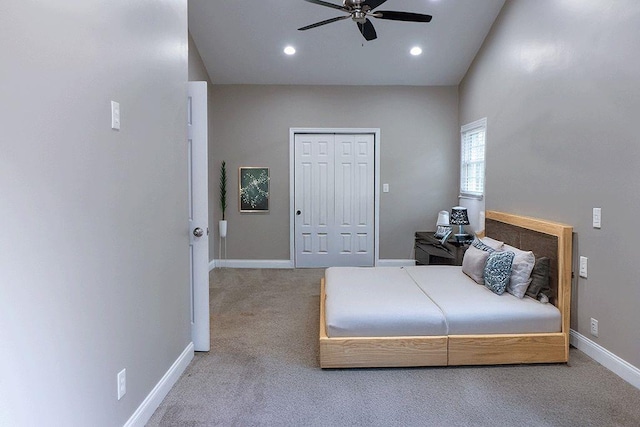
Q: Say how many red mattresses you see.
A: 0